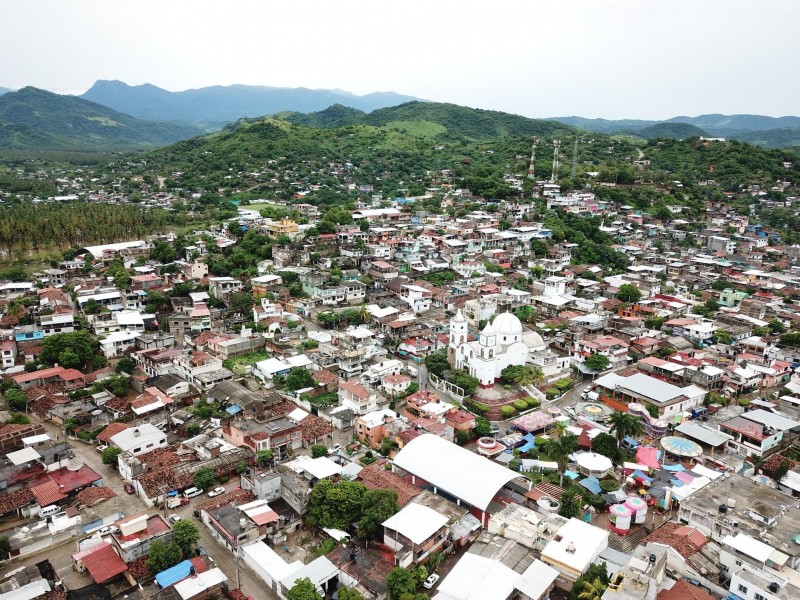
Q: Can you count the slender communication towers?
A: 3